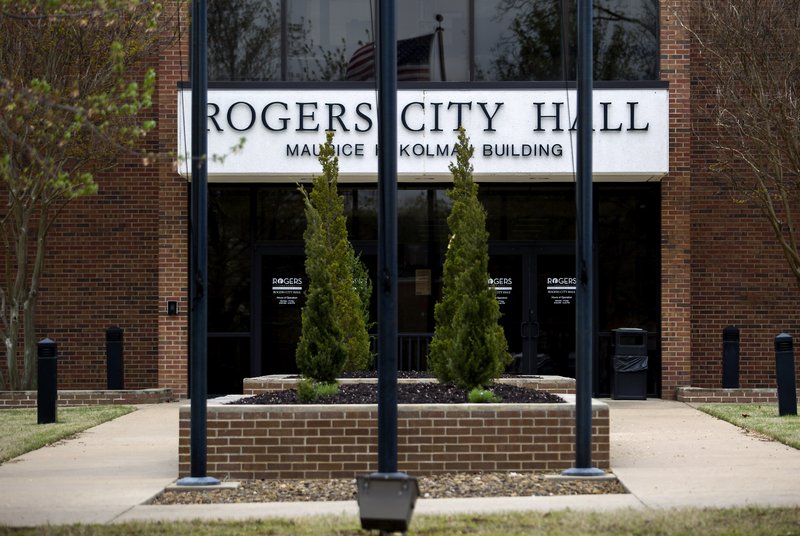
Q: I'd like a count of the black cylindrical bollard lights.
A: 4